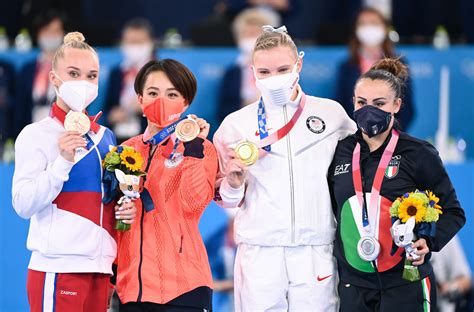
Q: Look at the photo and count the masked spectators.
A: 4